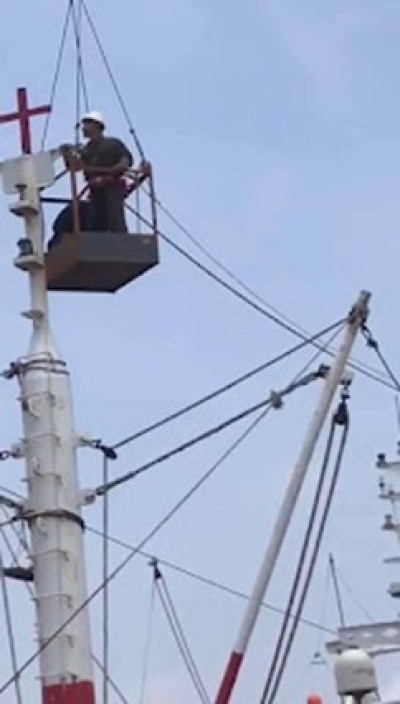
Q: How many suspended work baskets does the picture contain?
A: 1